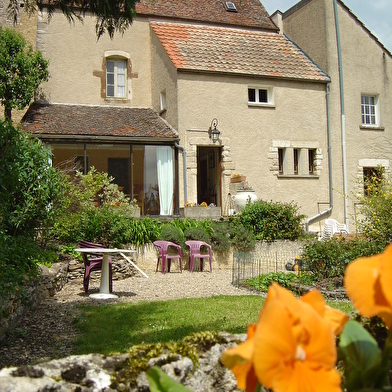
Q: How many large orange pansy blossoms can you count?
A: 2